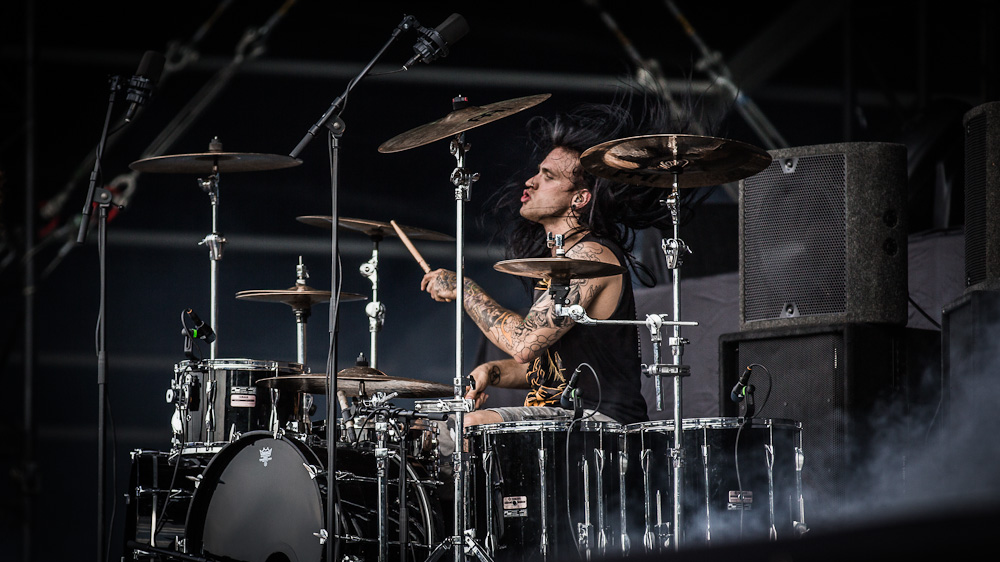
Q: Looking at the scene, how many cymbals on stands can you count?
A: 7